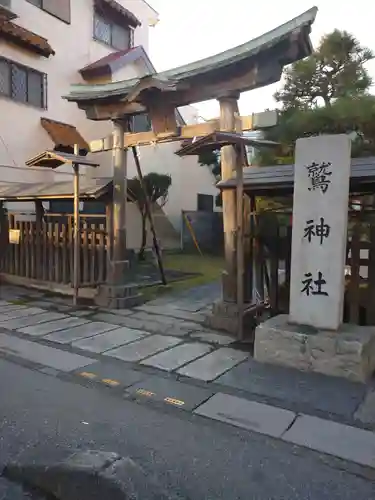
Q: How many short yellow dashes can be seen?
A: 4